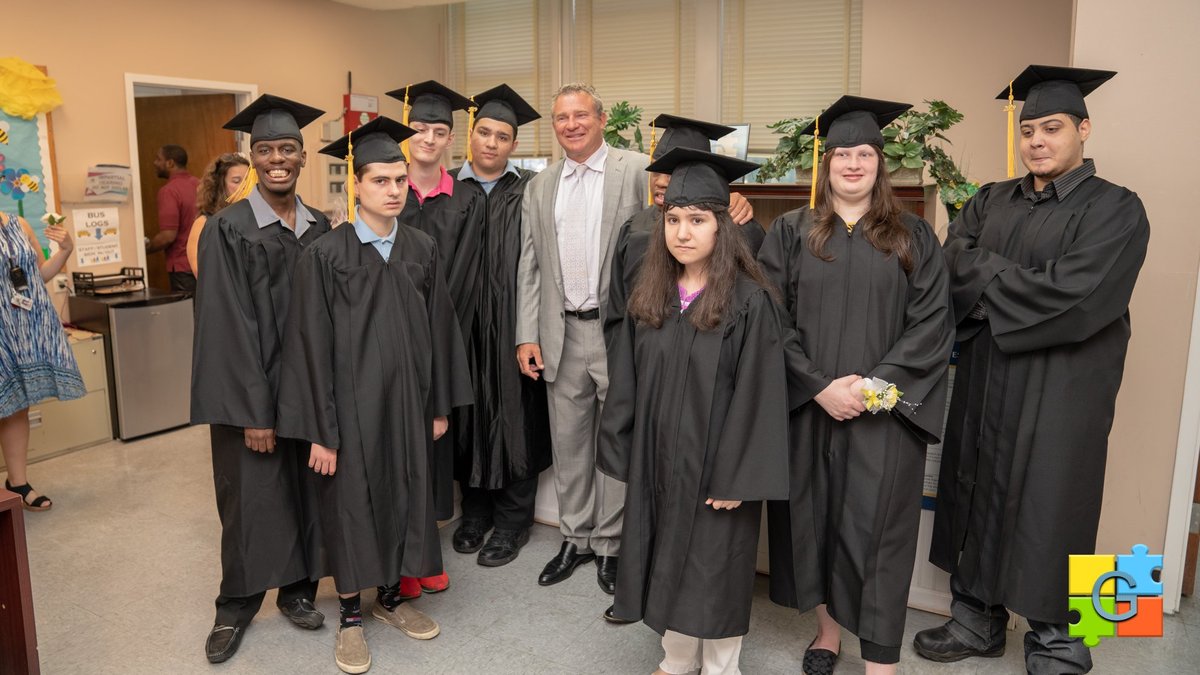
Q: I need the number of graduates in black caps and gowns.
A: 8